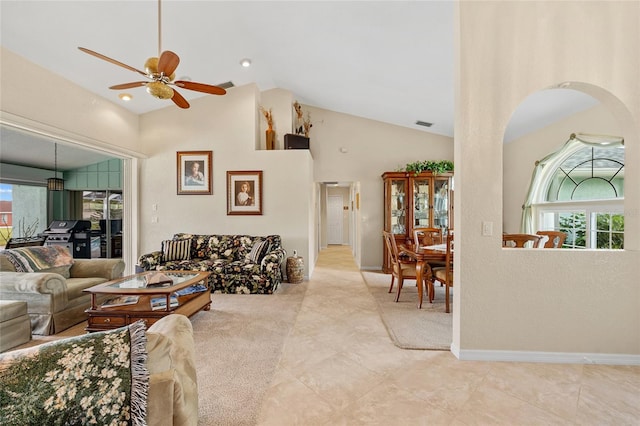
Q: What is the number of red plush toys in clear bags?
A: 0